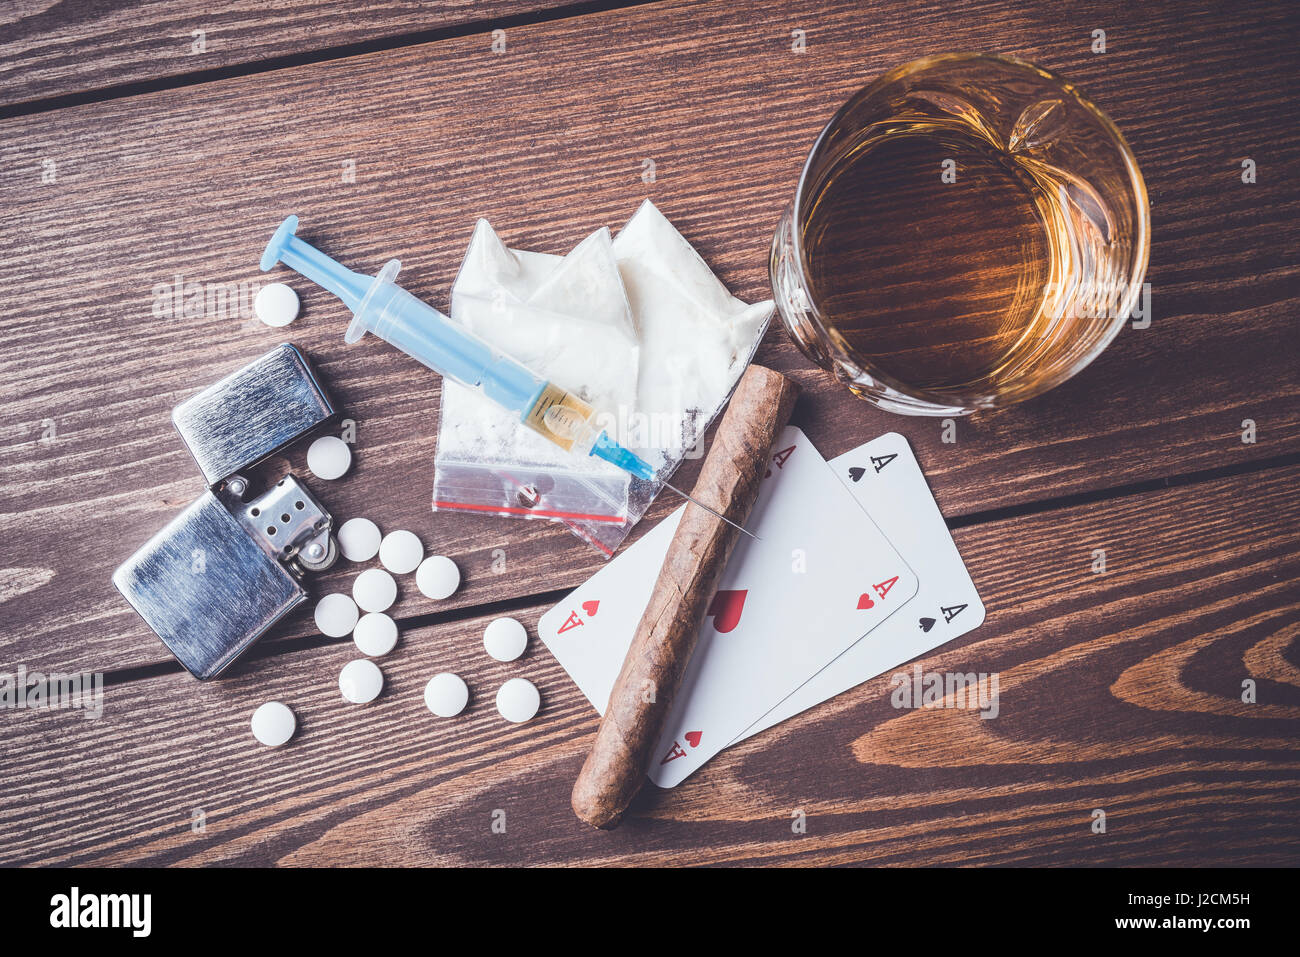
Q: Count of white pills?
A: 13